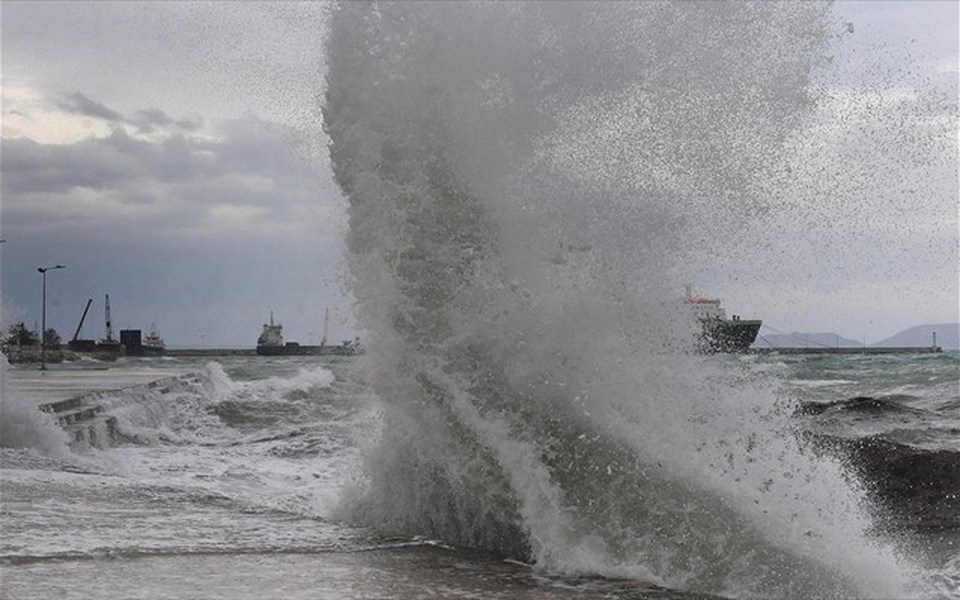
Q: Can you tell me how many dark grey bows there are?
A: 1